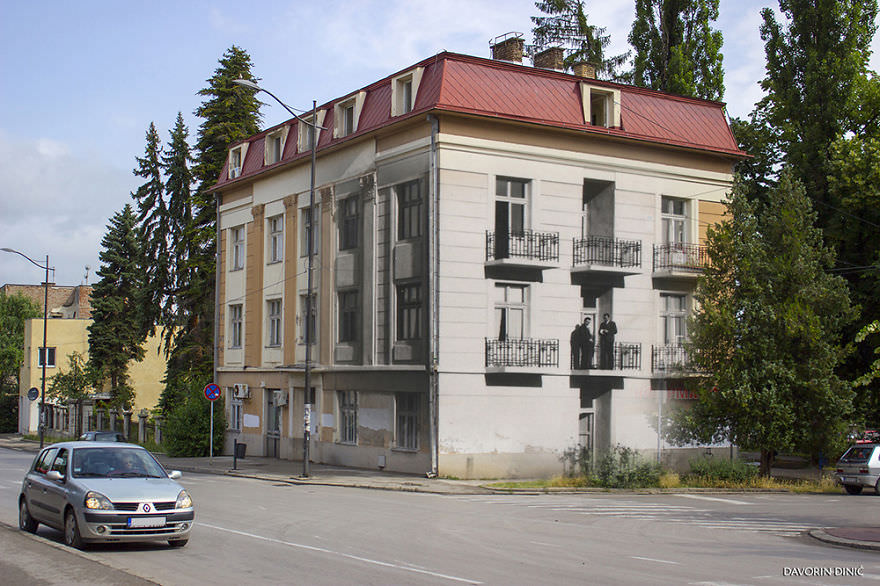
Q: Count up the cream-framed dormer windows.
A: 6